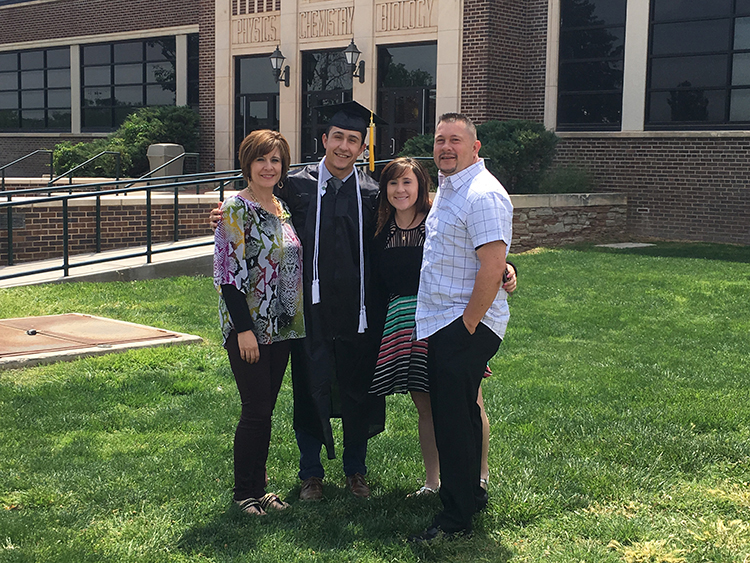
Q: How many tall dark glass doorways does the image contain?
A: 3